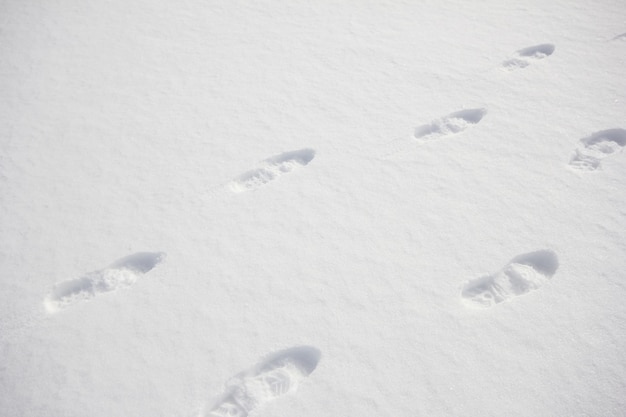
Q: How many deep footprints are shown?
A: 7